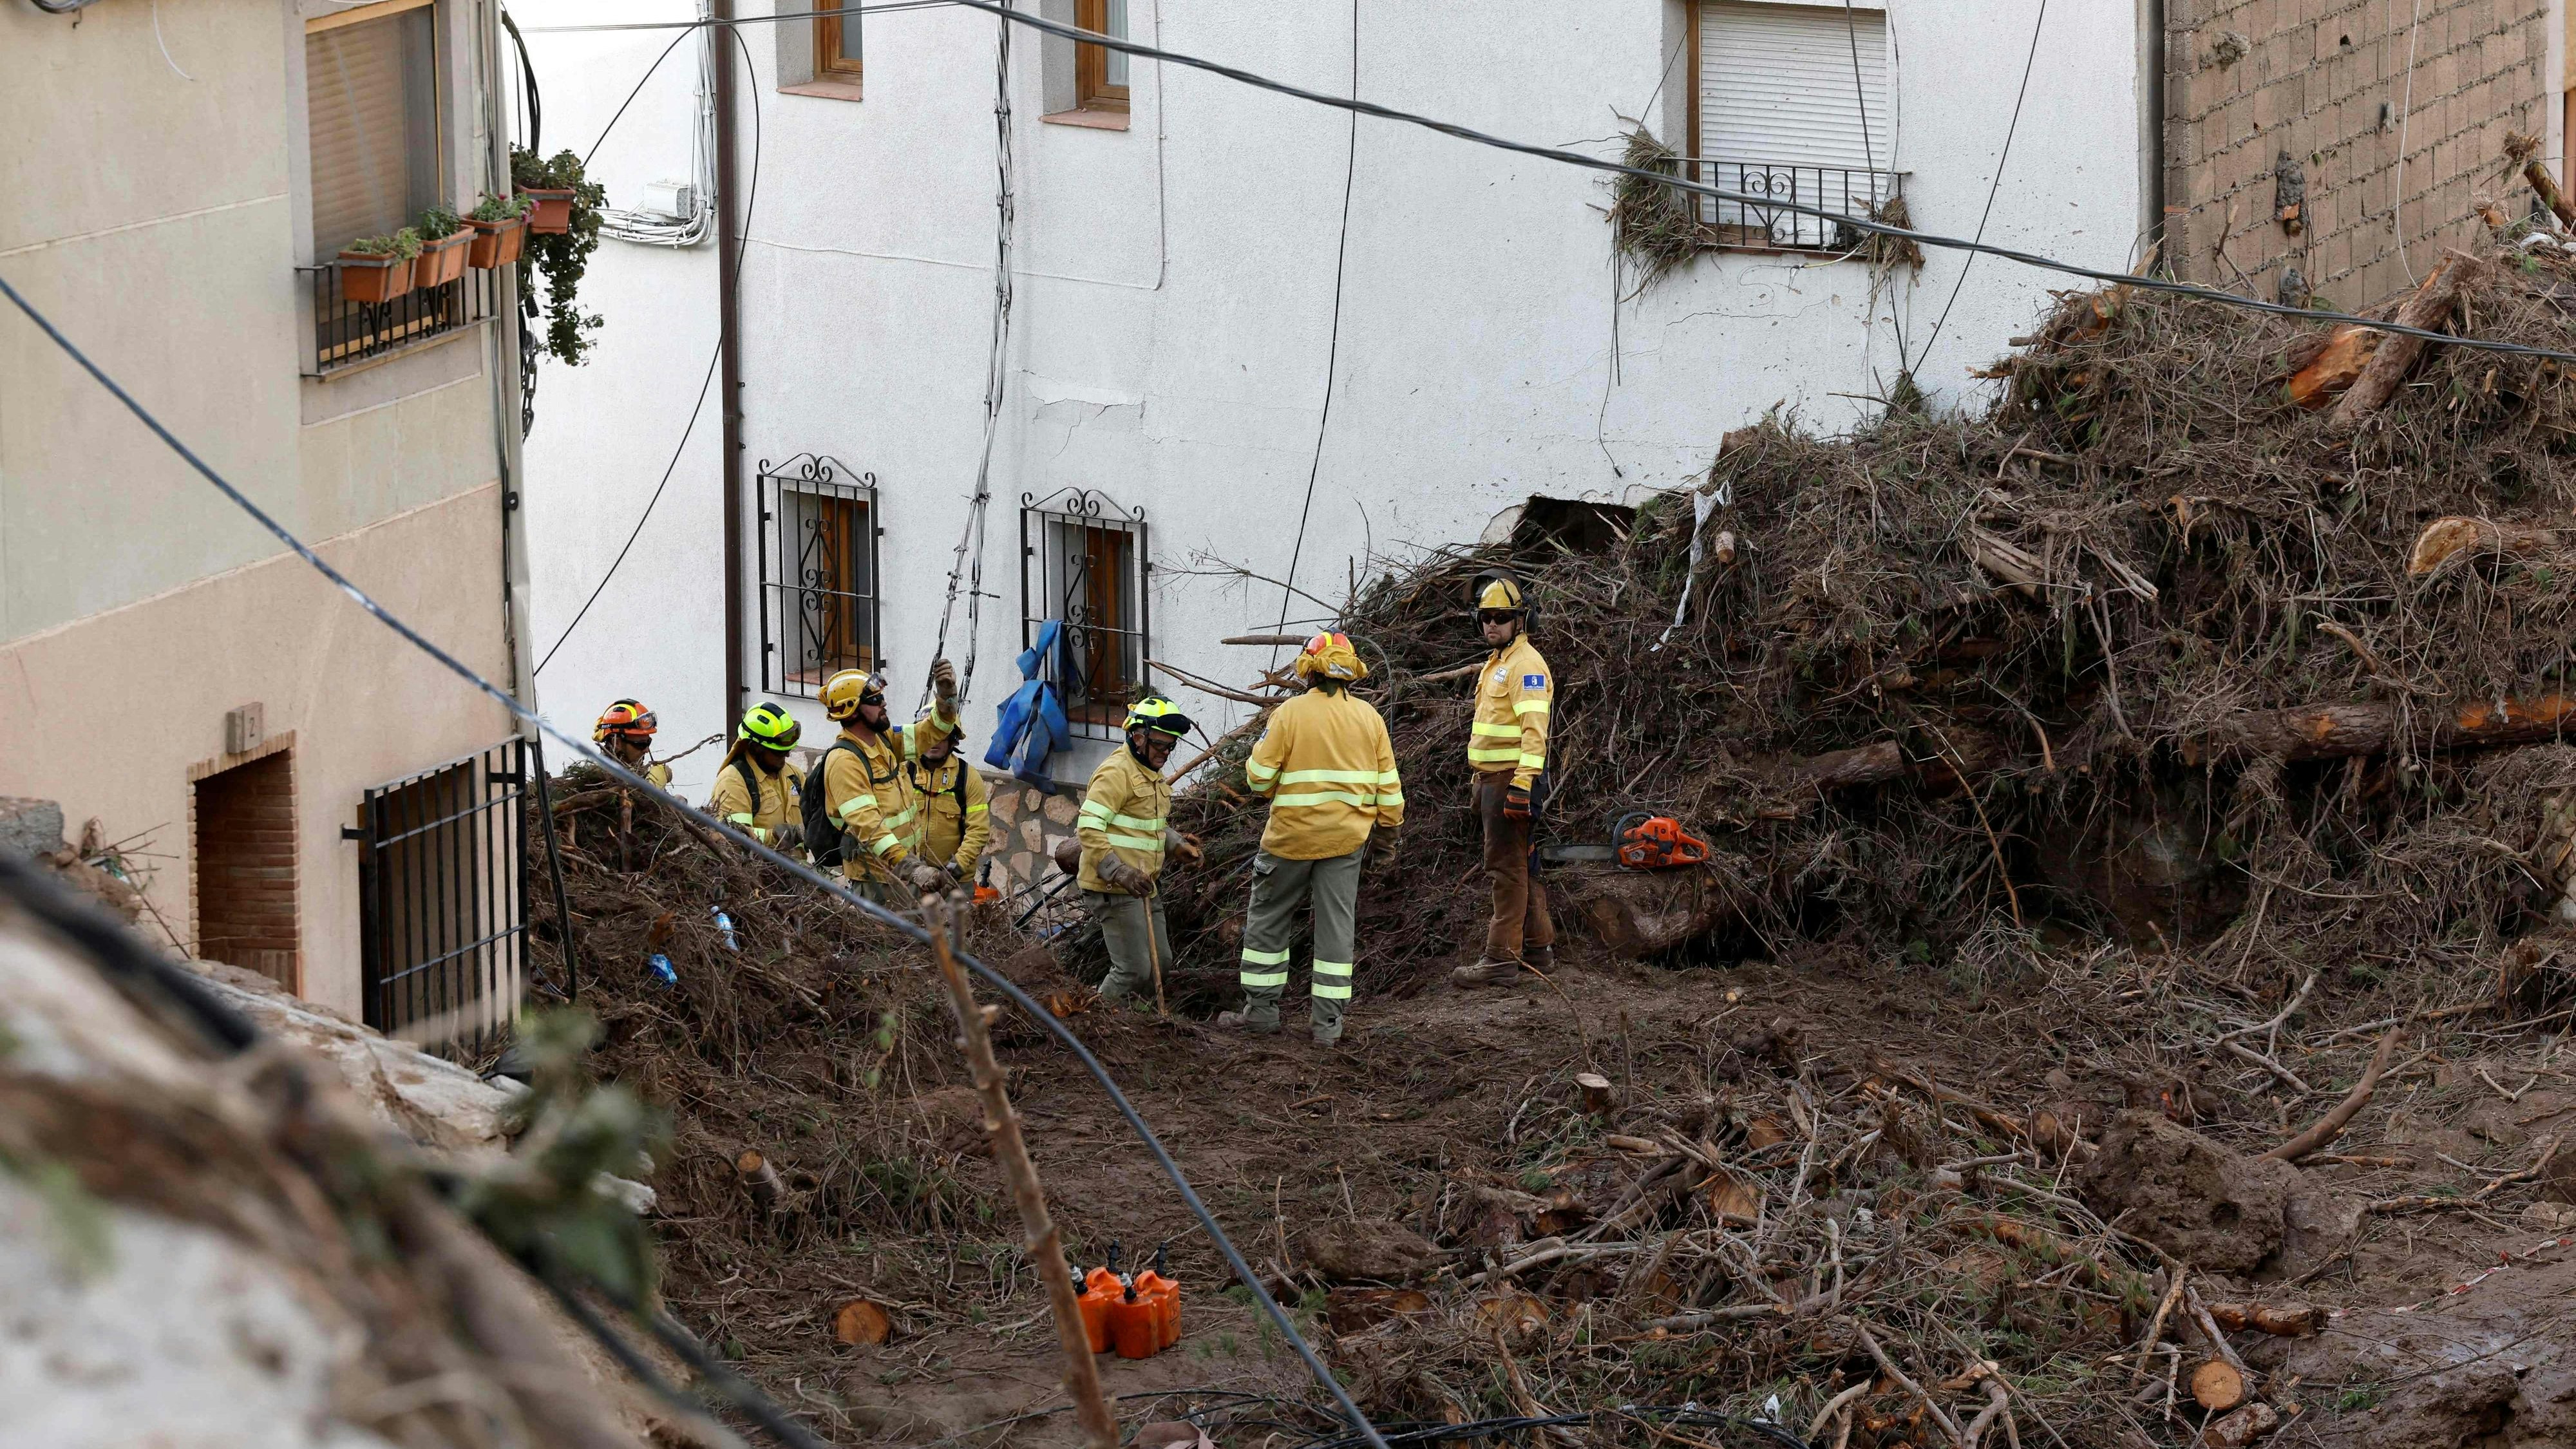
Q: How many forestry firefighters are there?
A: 7